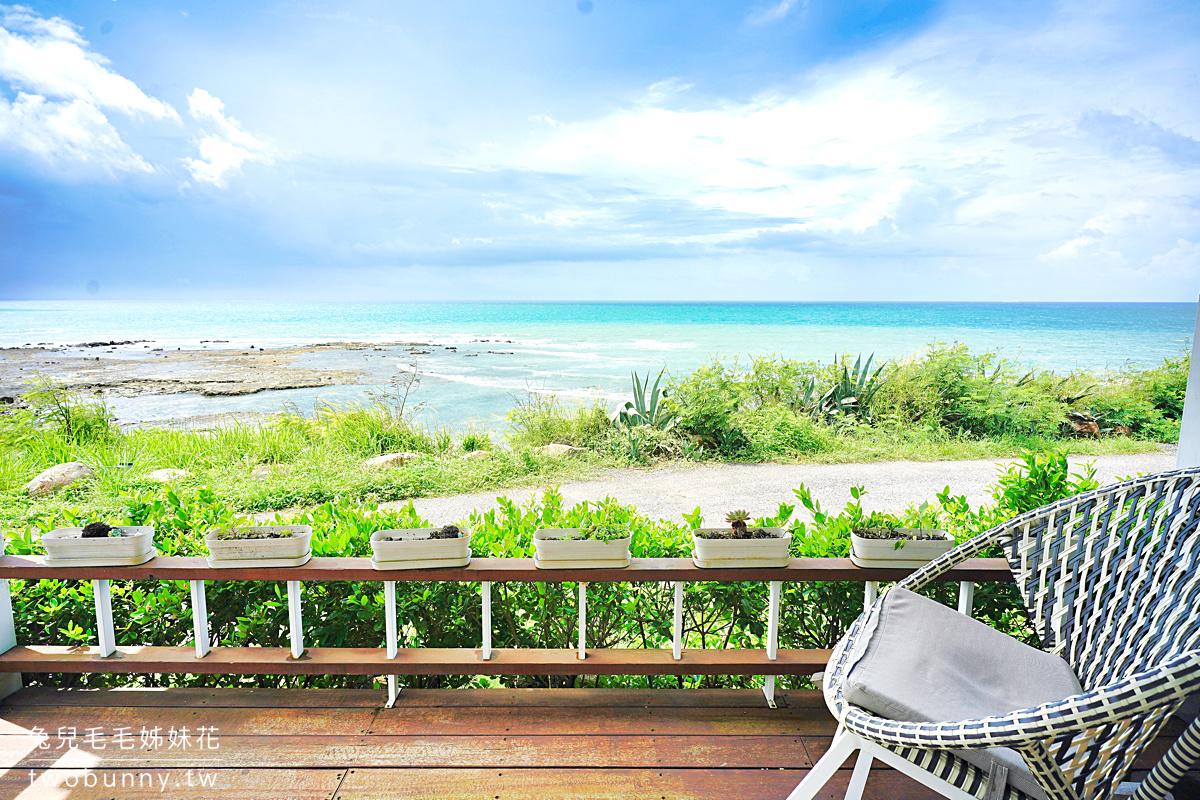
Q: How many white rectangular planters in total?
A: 6